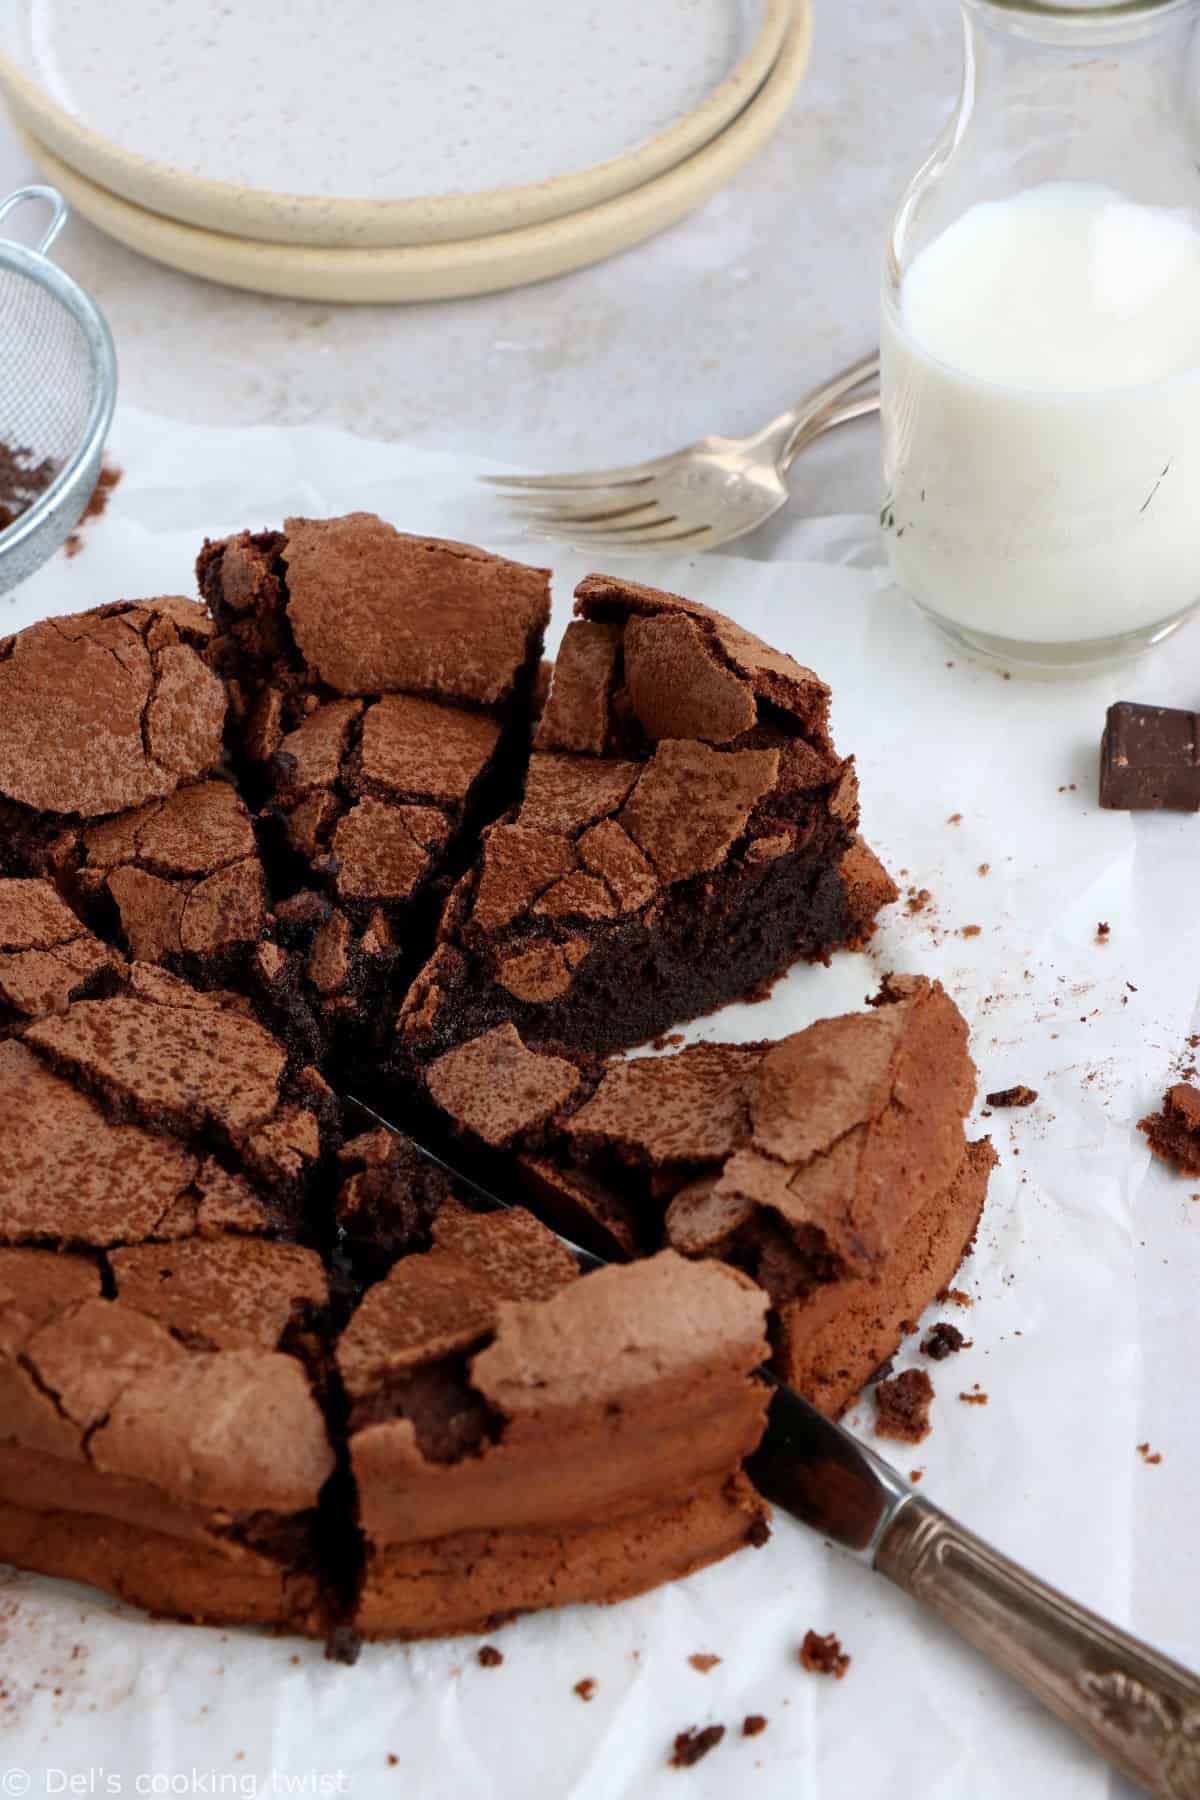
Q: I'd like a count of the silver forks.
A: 2